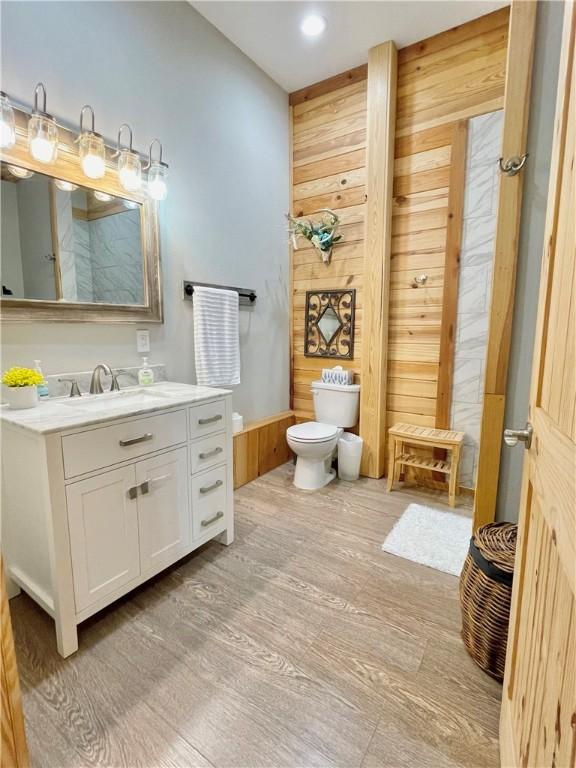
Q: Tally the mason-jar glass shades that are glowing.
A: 5